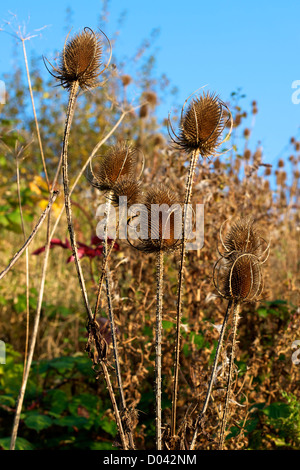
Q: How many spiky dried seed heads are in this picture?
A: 7